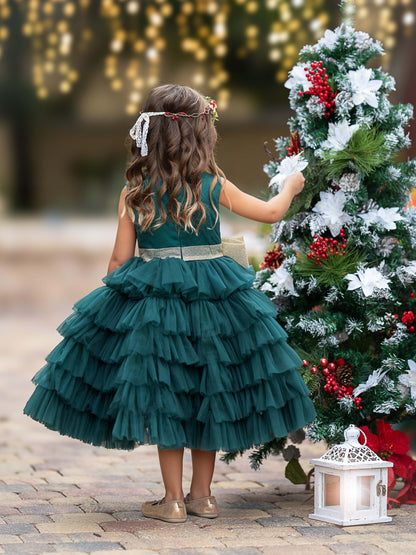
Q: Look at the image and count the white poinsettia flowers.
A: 12